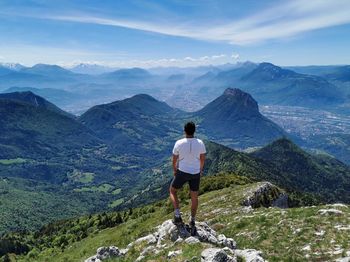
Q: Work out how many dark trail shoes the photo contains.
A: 2